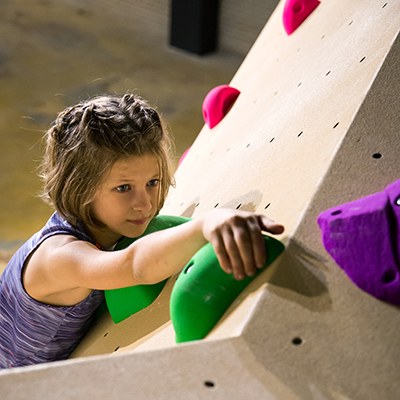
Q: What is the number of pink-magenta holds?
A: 3